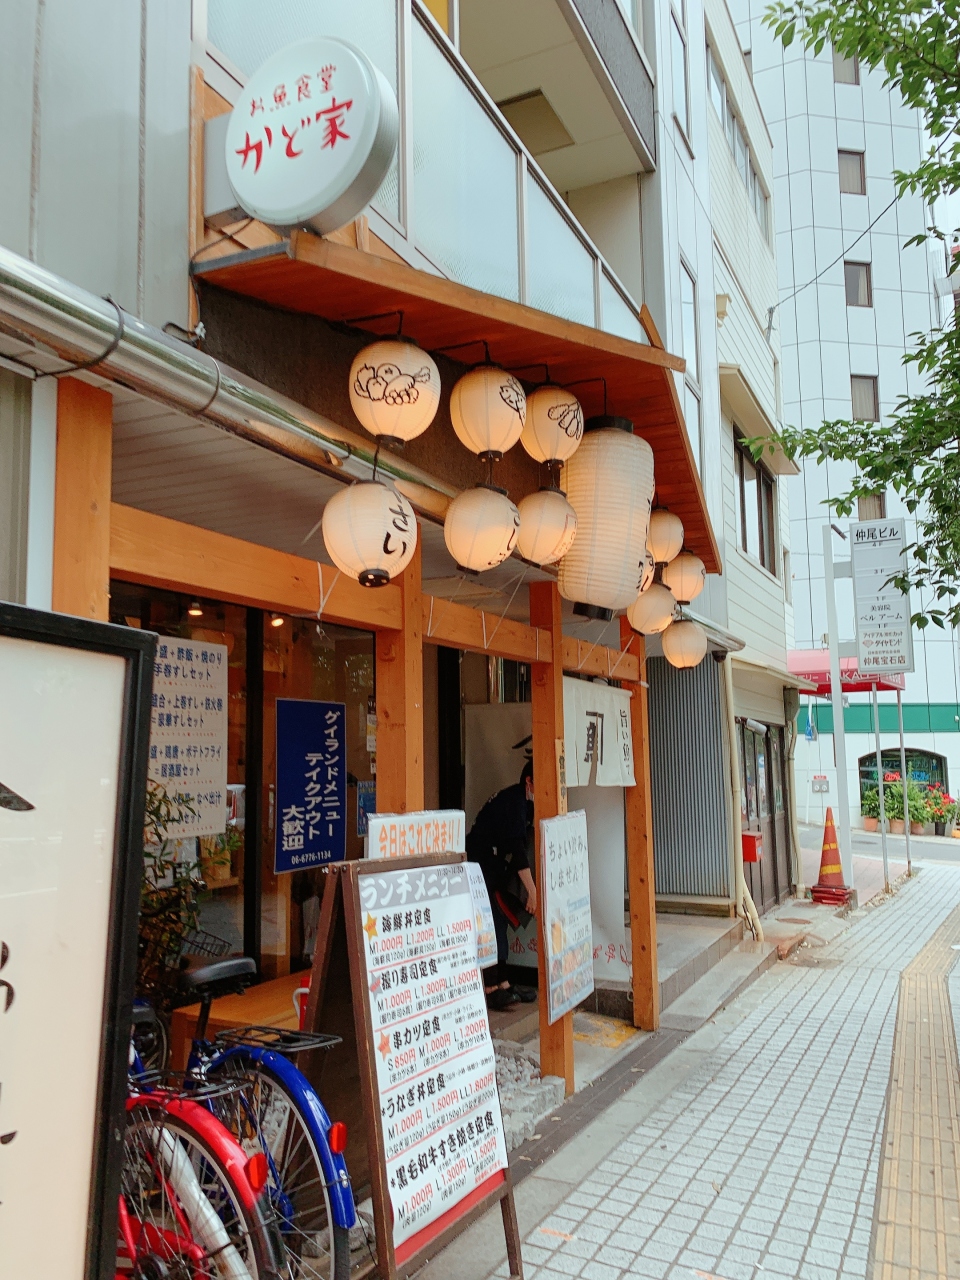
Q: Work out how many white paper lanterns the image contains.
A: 12